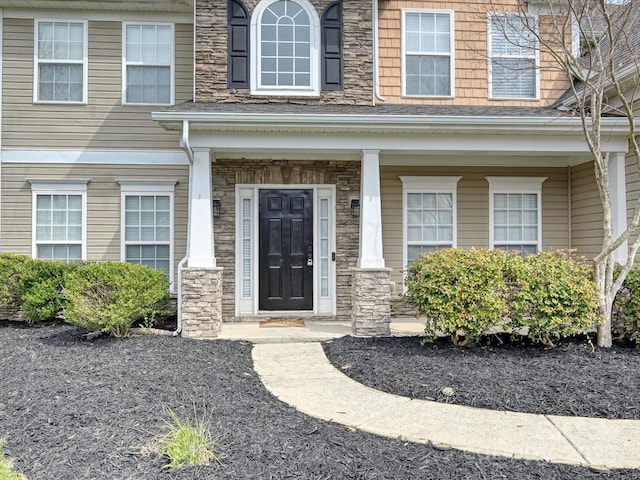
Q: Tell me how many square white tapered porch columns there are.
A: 3